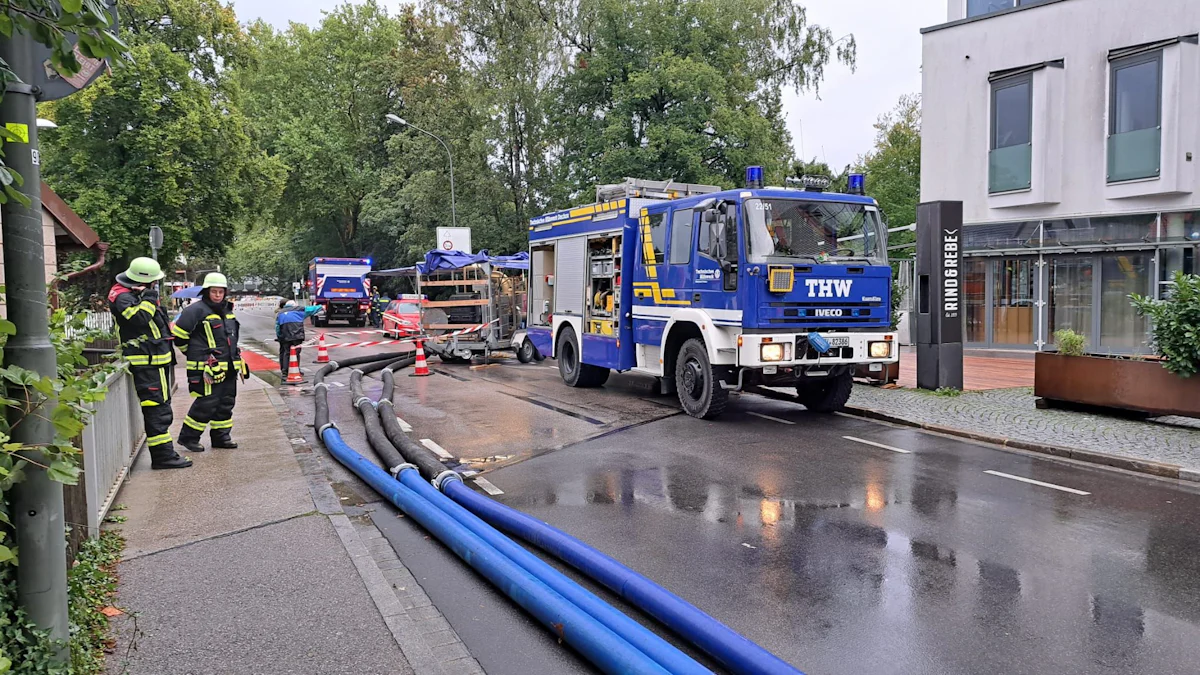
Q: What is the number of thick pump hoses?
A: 3